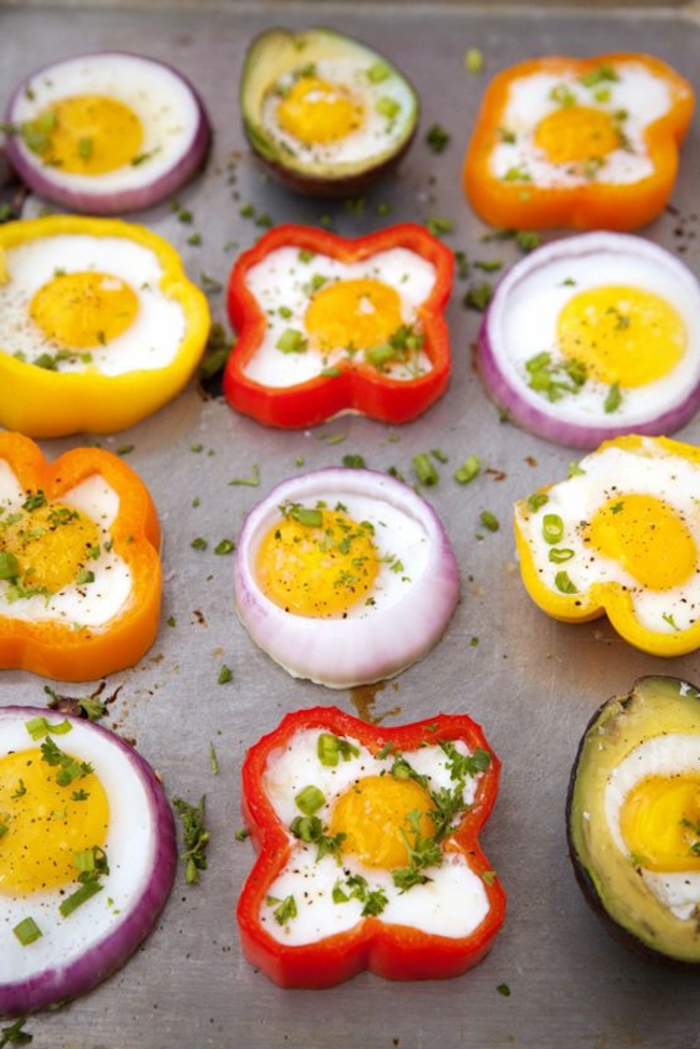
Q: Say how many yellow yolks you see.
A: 12